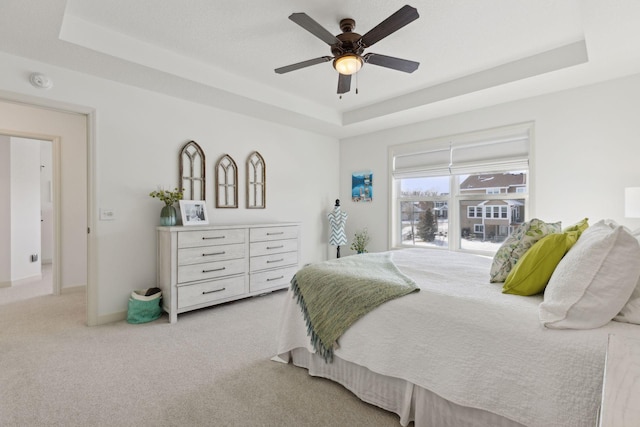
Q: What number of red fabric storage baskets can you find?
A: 0